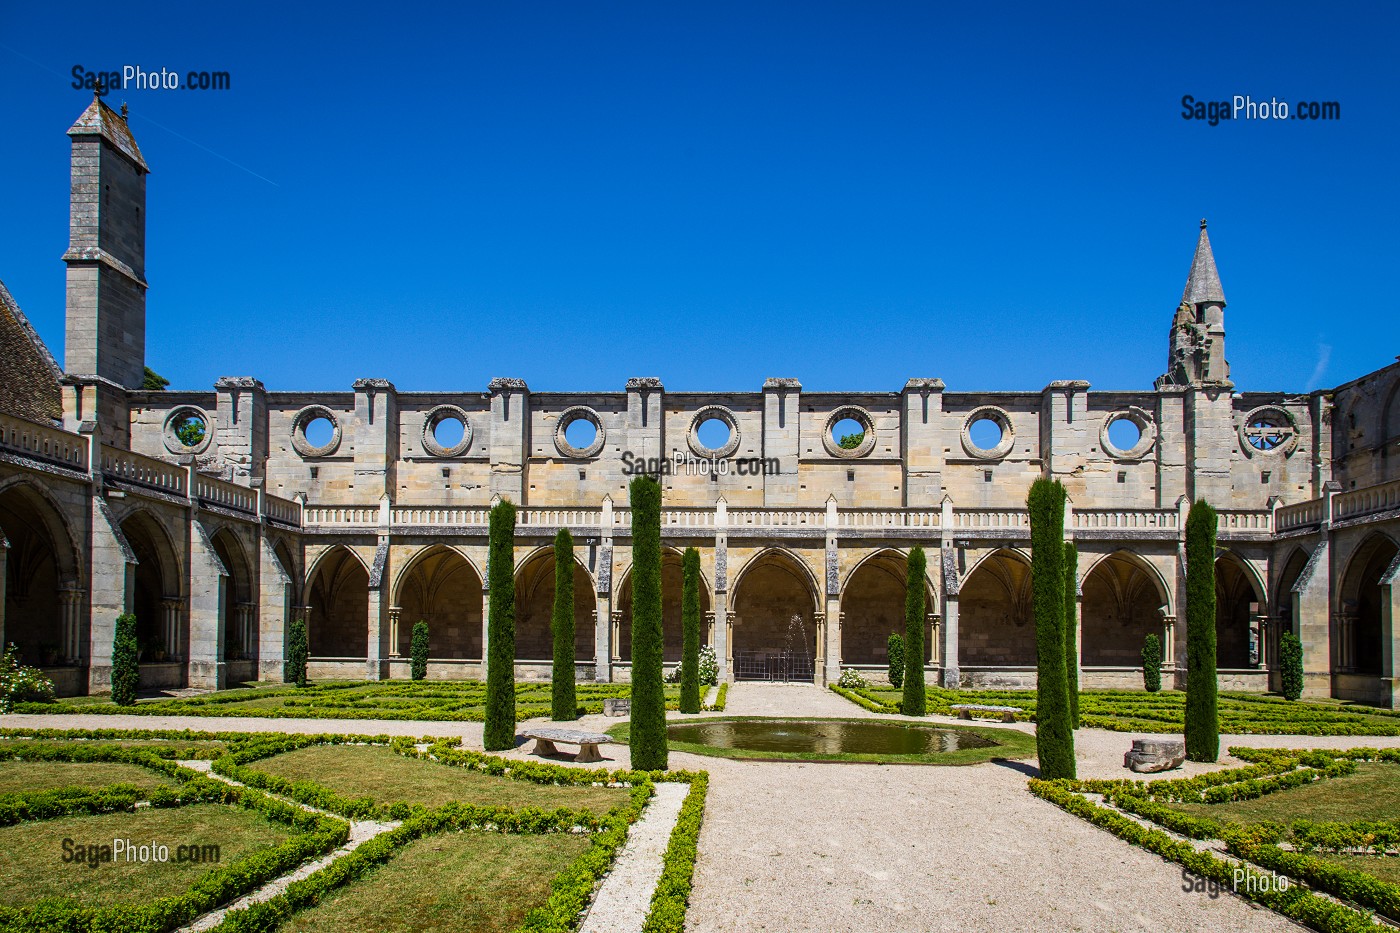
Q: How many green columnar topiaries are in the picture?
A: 14